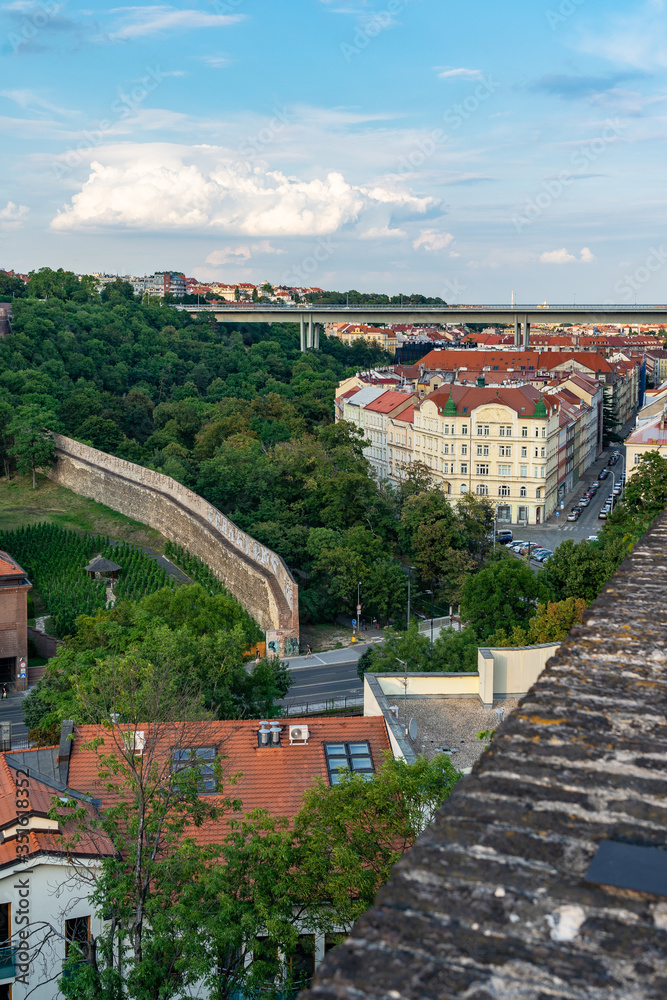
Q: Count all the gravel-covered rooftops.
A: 1